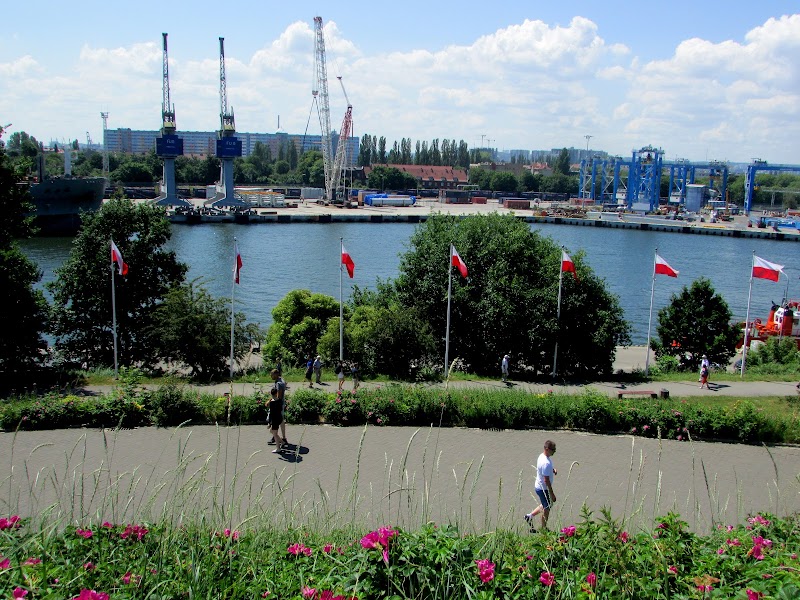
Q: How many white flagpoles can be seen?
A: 7